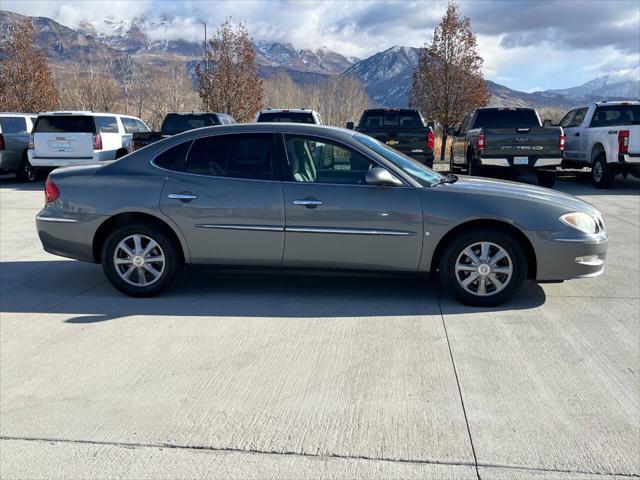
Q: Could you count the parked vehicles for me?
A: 8